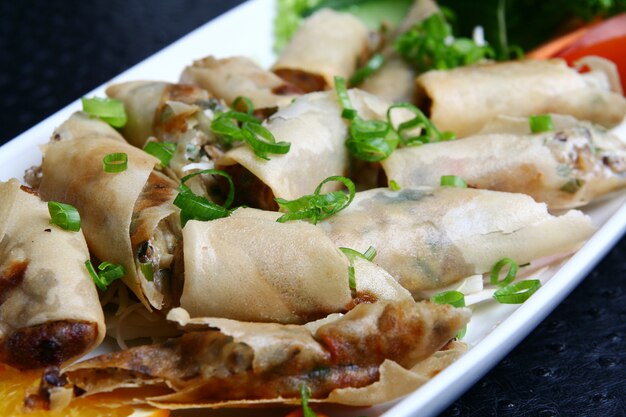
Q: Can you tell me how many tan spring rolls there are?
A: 12